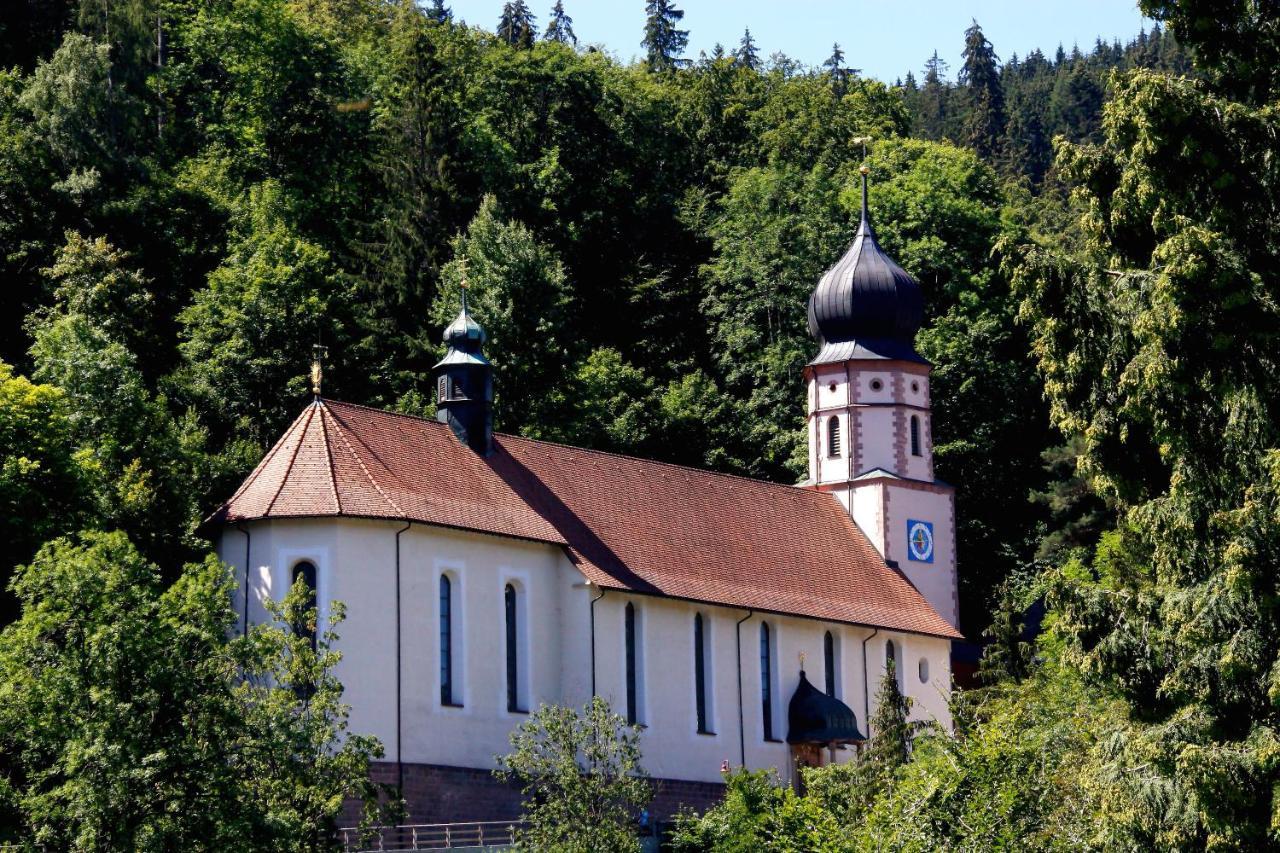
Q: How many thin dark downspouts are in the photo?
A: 5